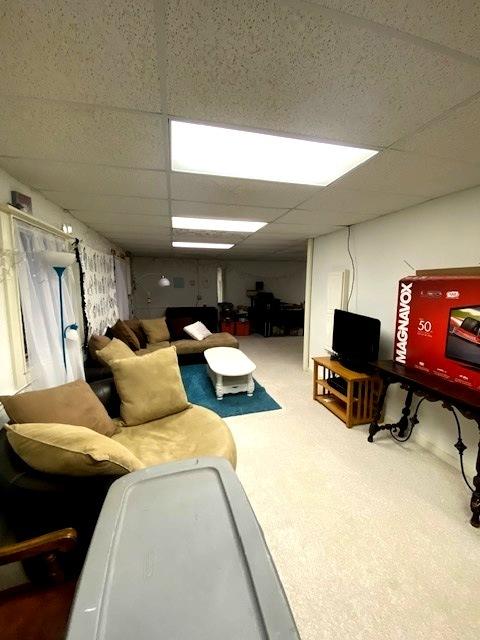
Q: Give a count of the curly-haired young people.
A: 0